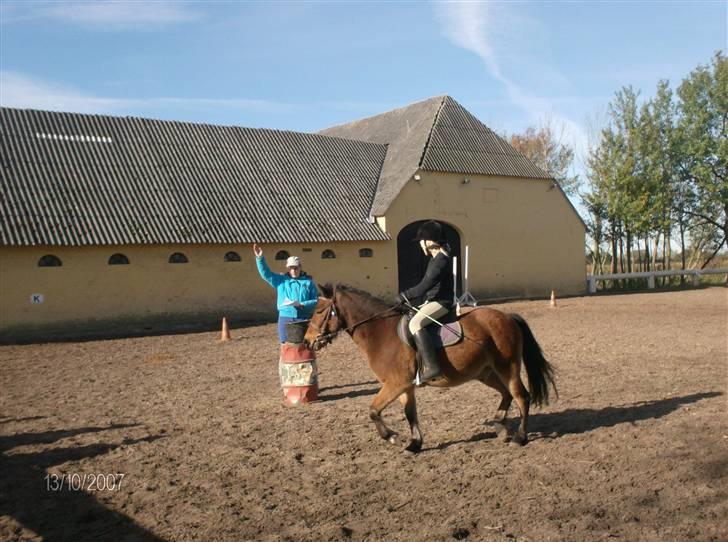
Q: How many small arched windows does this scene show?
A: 7